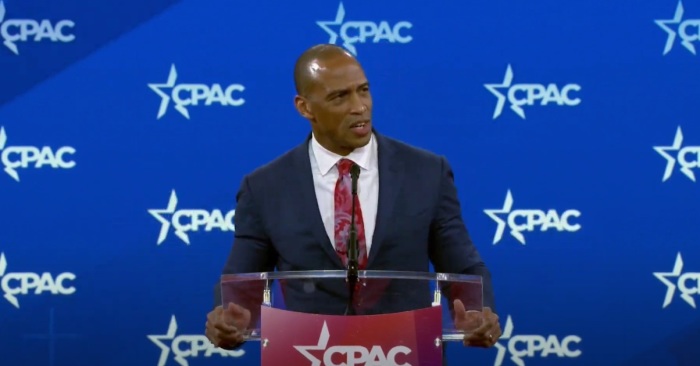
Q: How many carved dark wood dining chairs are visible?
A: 0